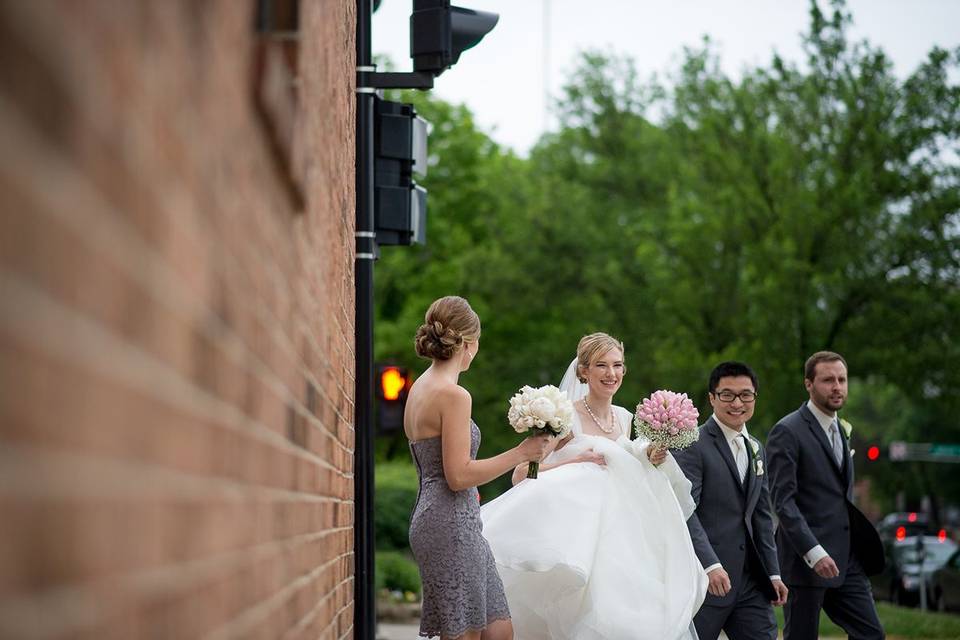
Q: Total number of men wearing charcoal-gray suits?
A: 2